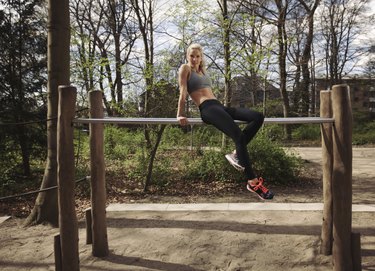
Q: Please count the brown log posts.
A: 4